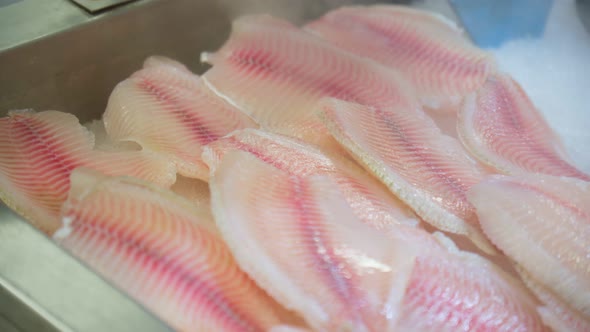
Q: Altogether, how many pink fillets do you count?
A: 11